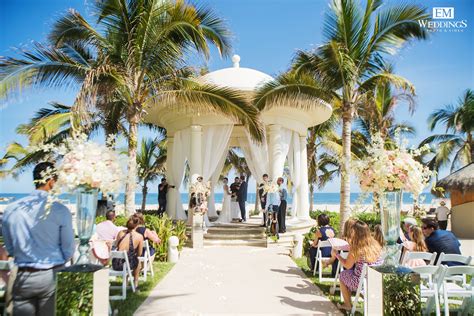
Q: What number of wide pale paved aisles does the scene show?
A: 1